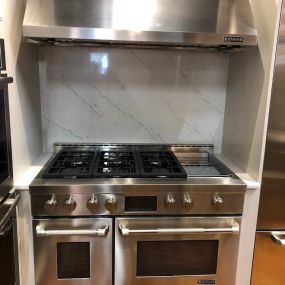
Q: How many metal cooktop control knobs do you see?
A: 7